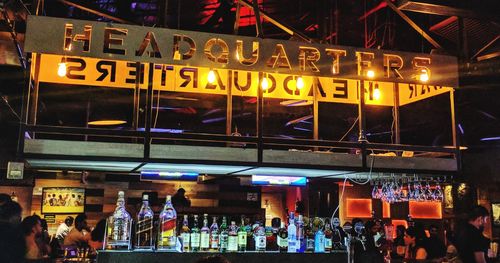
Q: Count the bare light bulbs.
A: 7